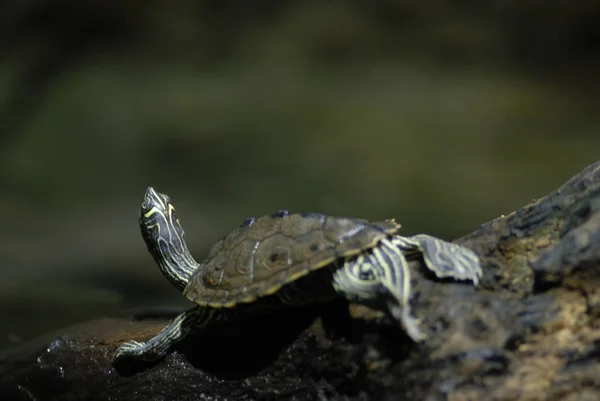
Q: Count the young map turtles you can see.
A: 1